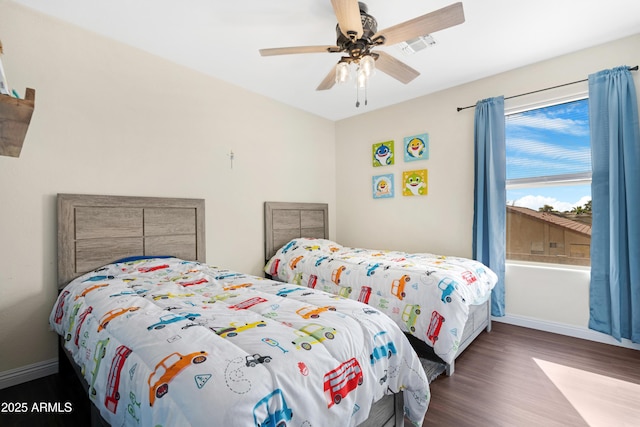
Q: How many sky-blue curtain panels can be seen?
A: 2